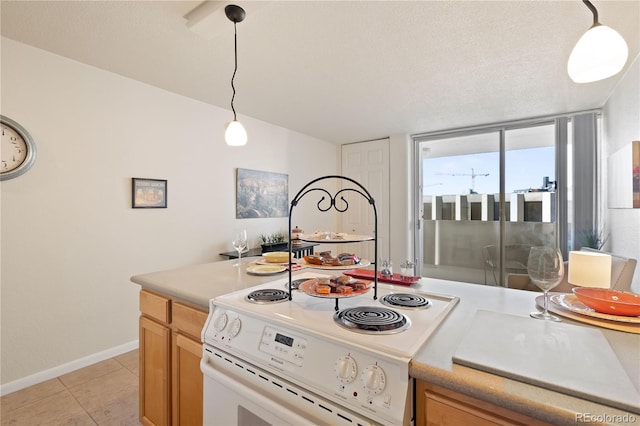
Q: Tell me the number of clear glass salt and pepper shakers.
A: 2